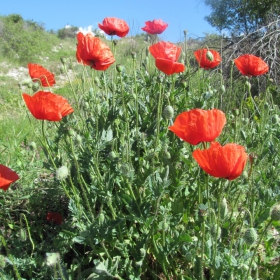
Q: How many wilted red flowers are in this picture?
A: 0